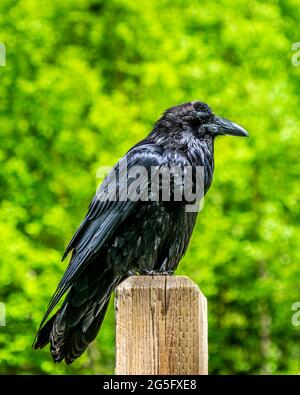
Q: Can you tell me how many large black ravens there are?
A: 1